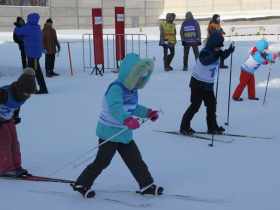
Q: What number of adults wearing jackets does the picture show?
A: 6